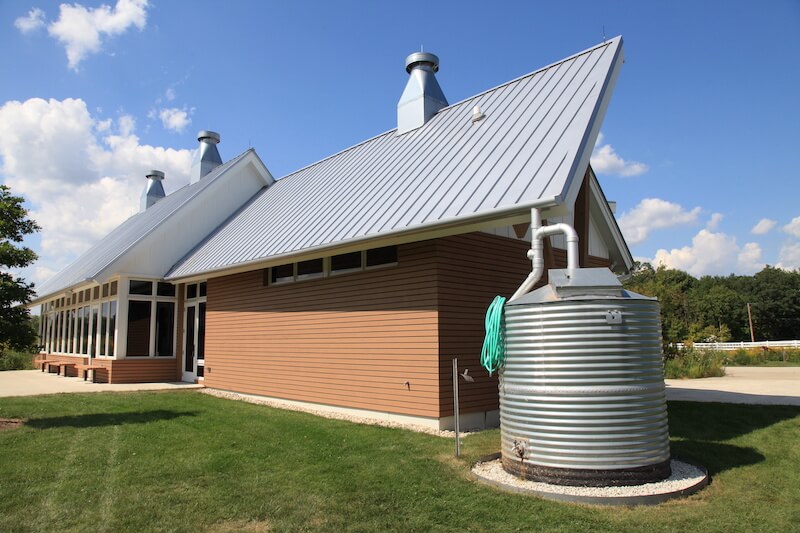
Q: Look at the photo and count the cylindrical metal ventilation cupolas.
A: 3